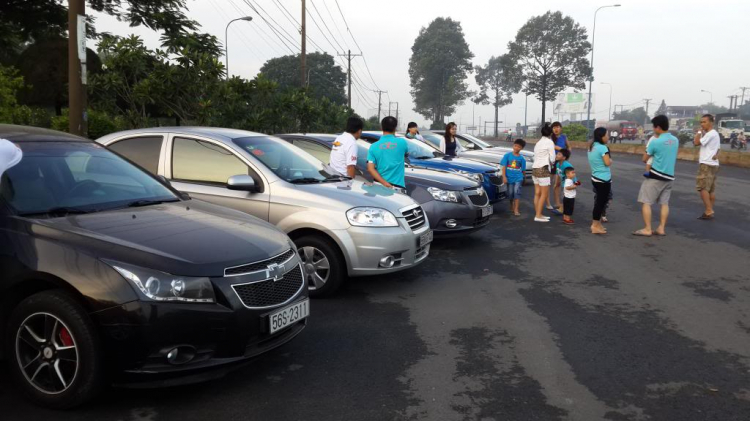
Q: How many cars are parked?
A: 6